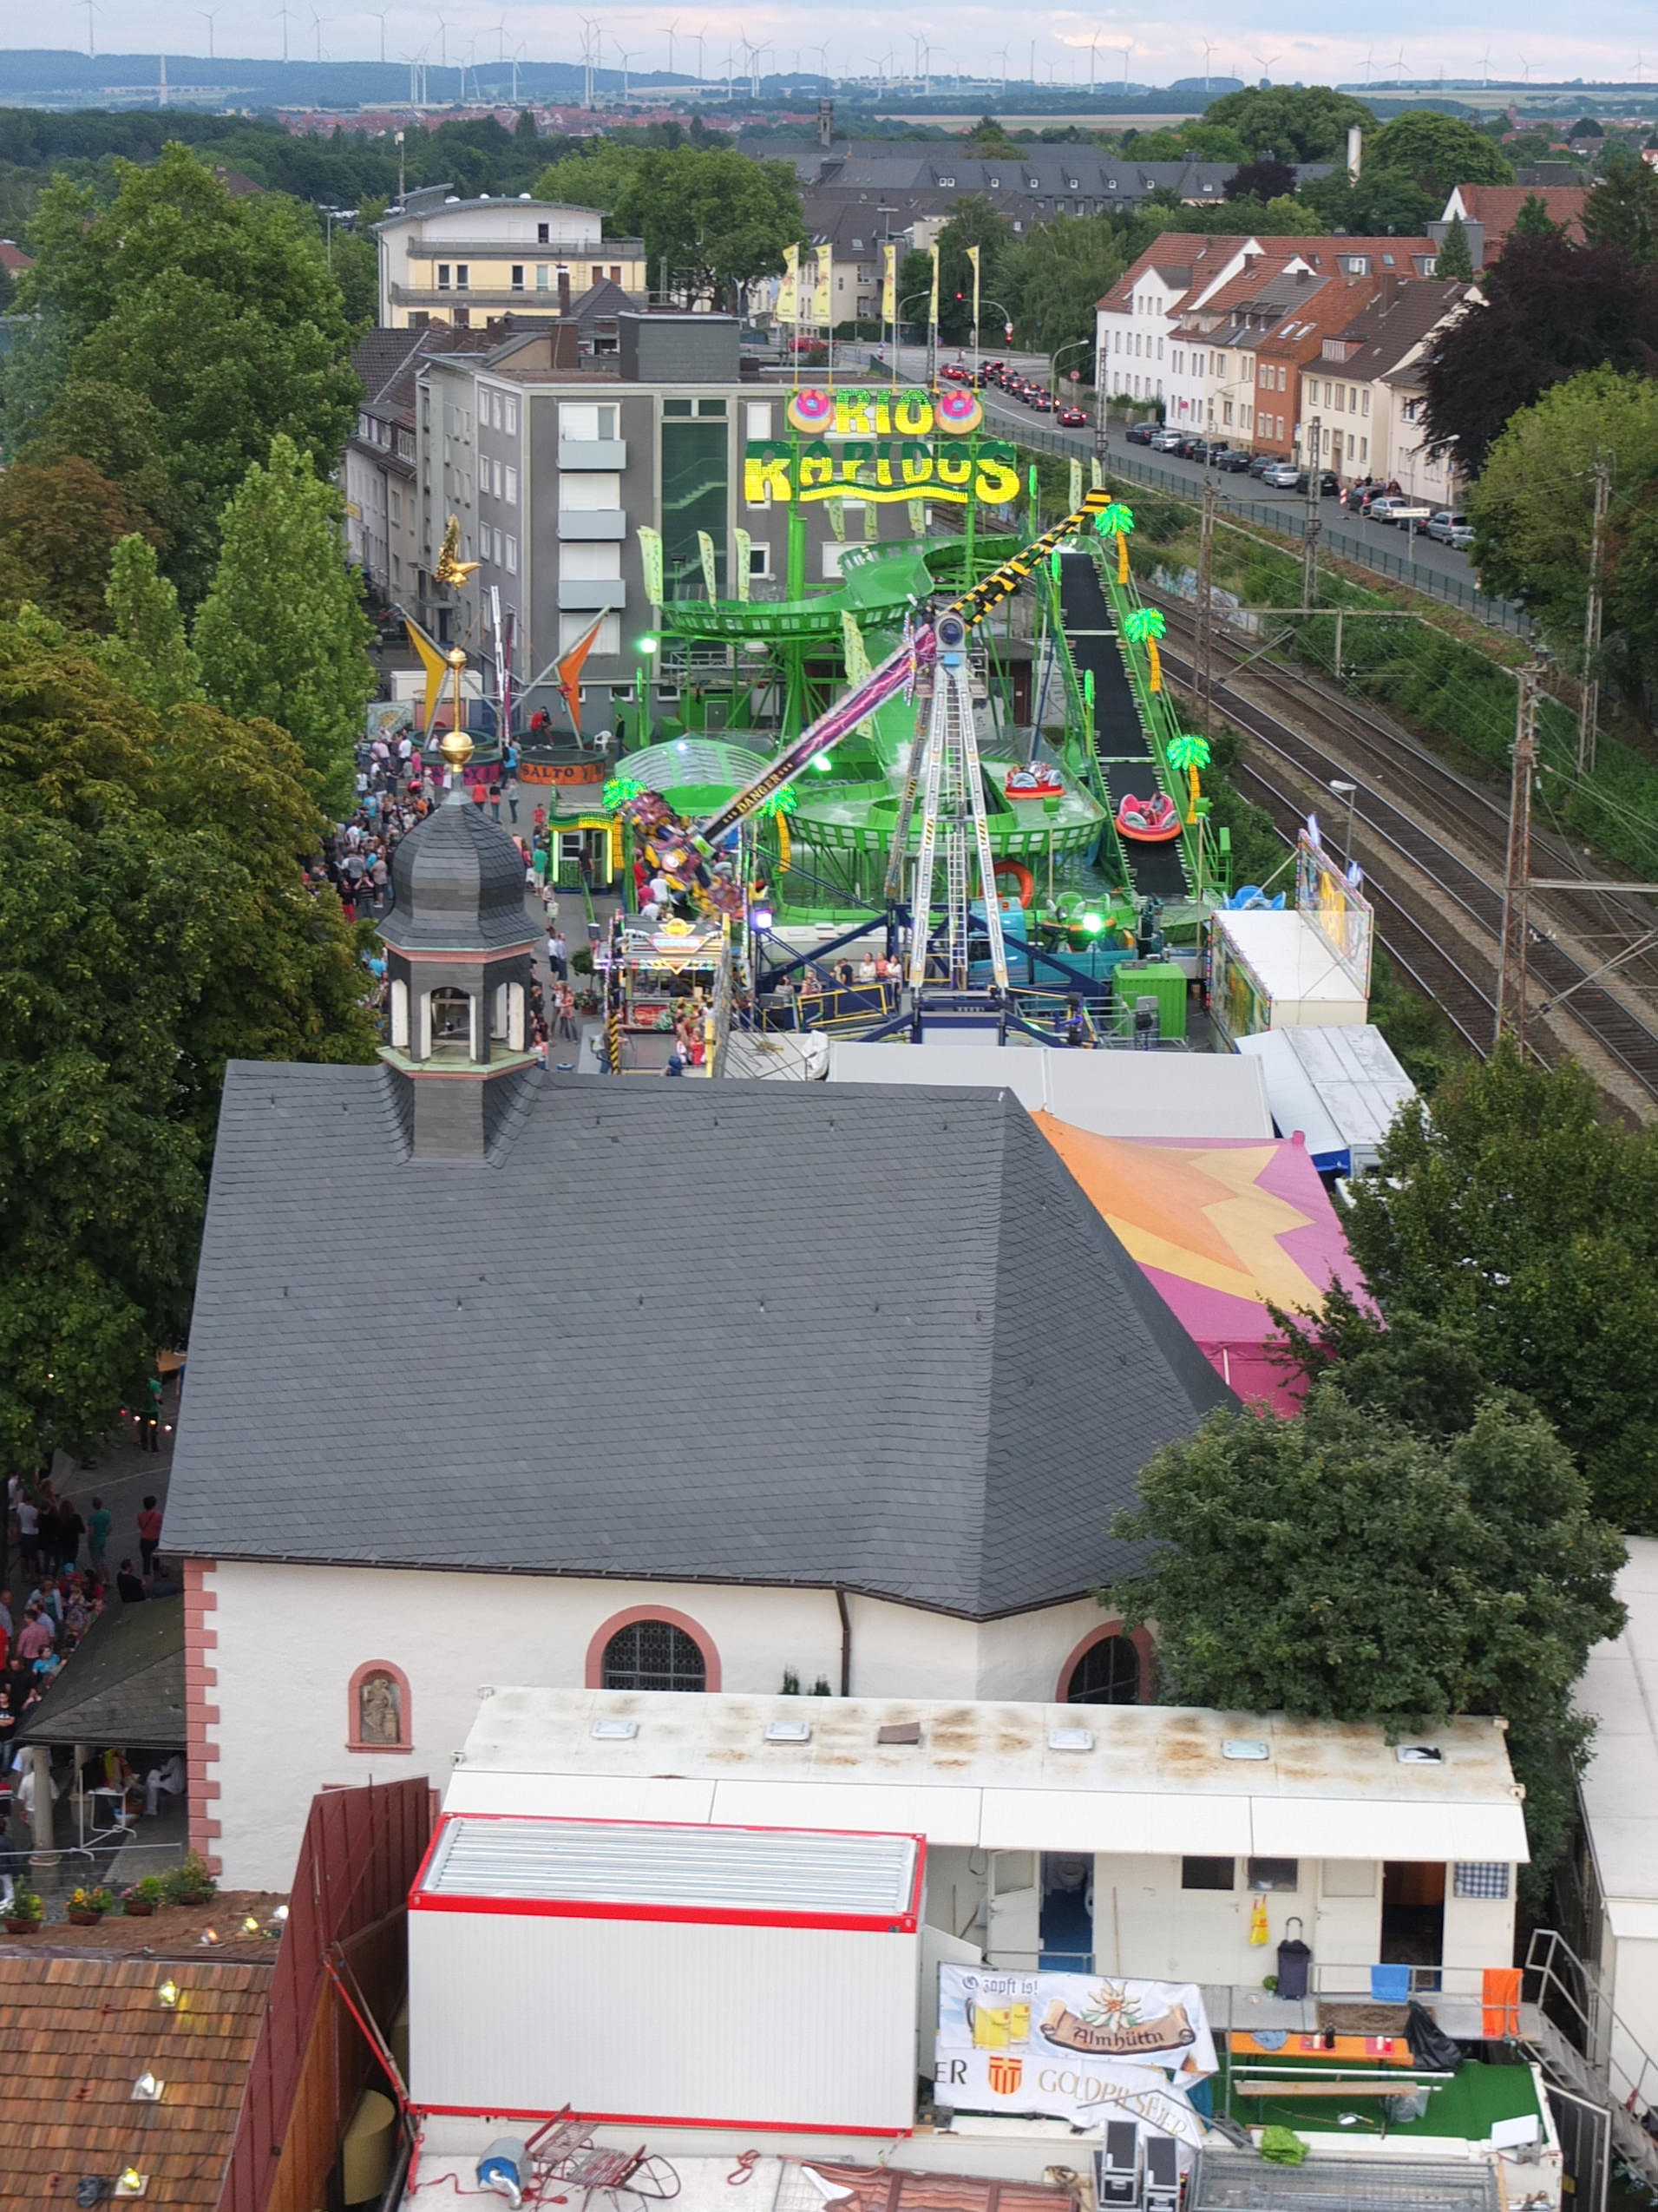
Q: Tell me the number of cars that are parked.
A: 13